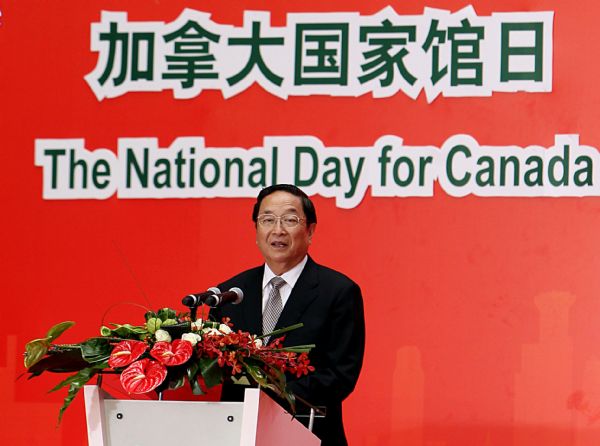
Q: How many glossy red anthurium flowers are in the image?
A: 3